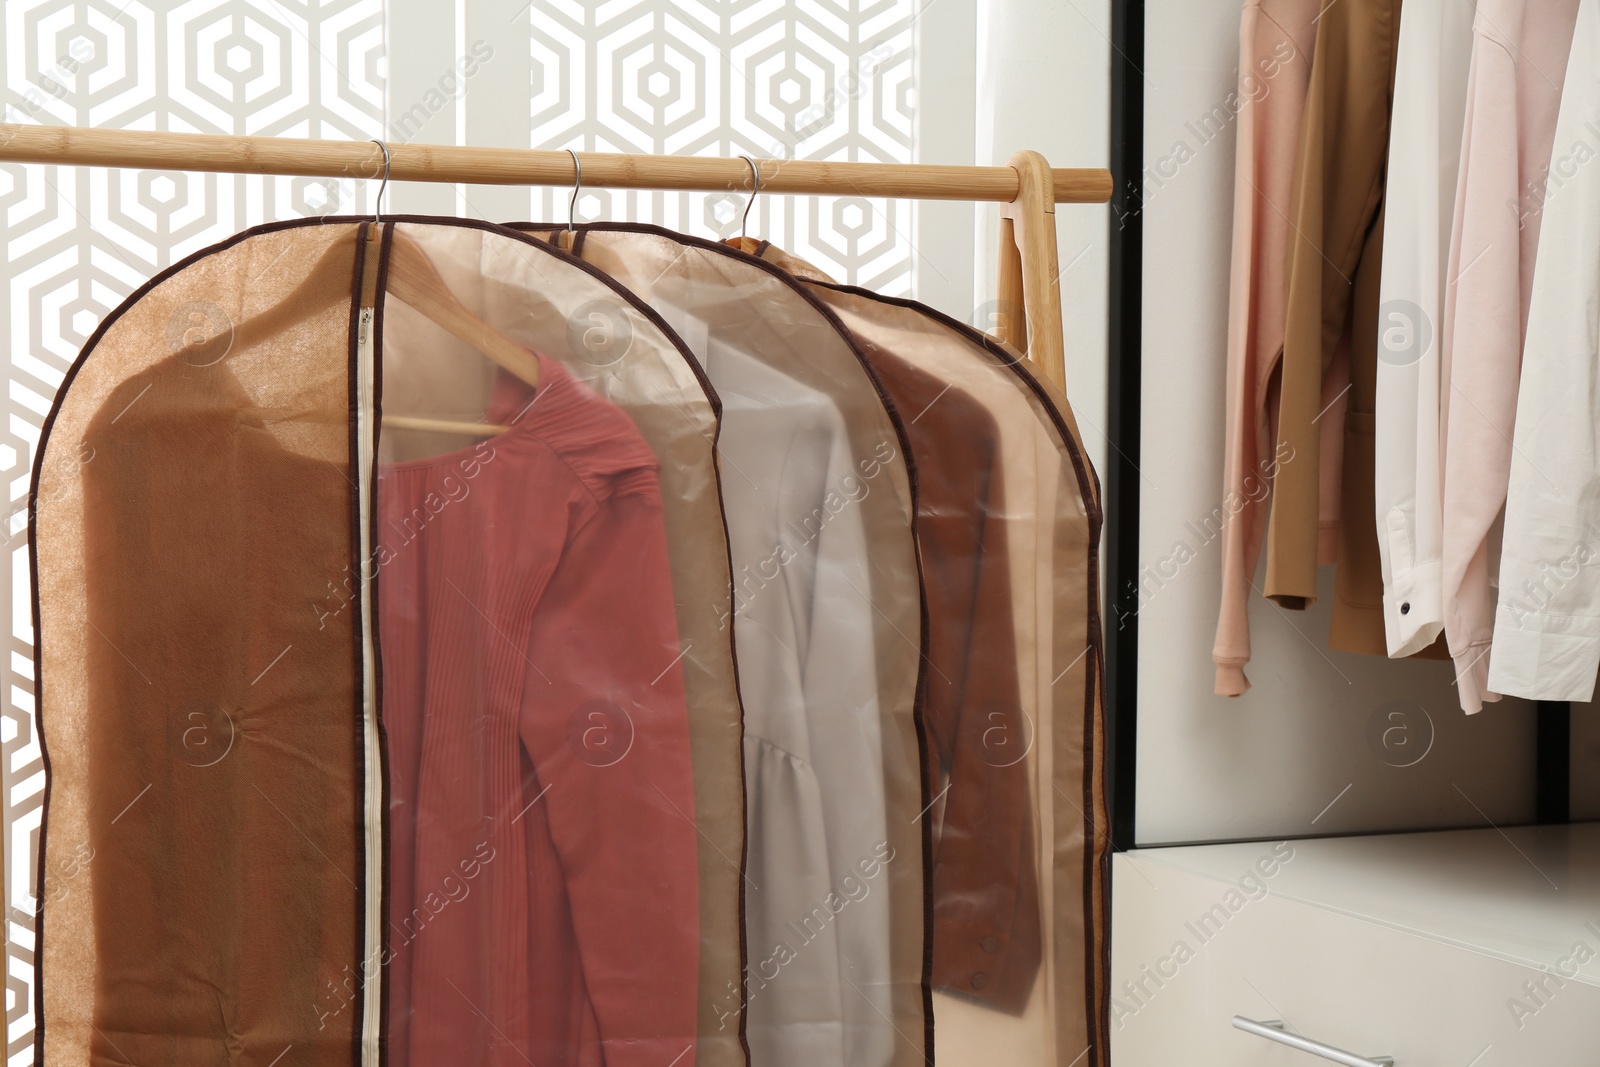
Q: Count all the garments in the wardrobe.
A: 5